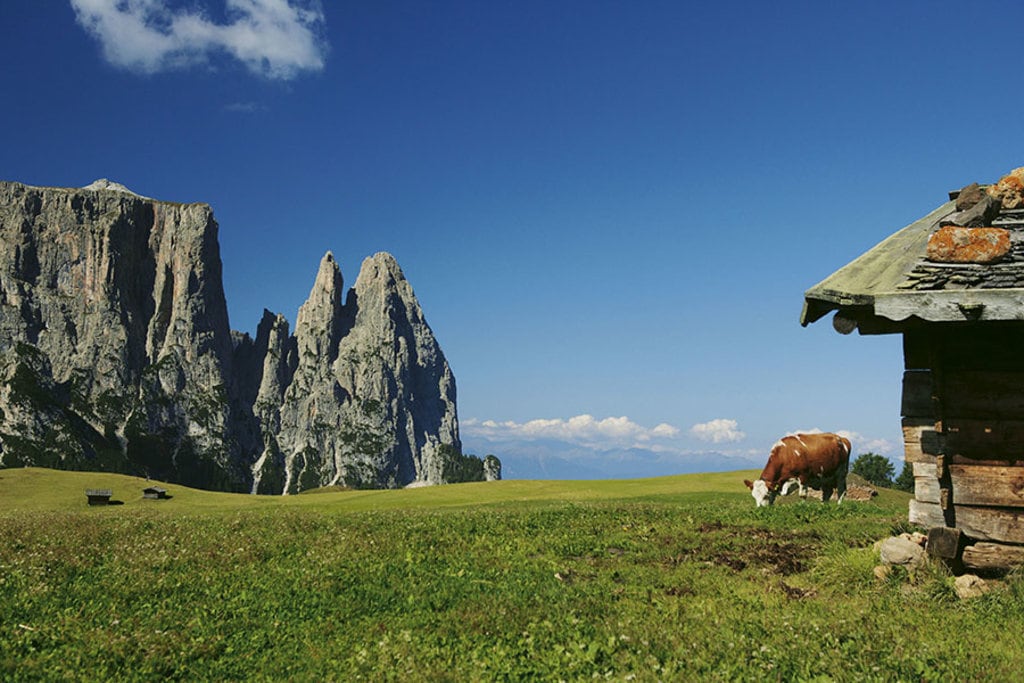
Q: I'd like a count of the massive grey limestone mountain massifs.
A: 2